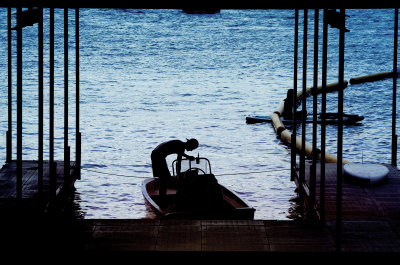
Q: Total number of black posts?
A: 12